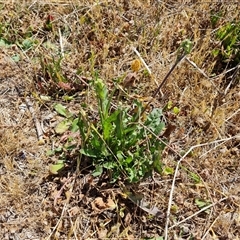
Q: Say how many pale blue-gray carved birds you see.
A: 0